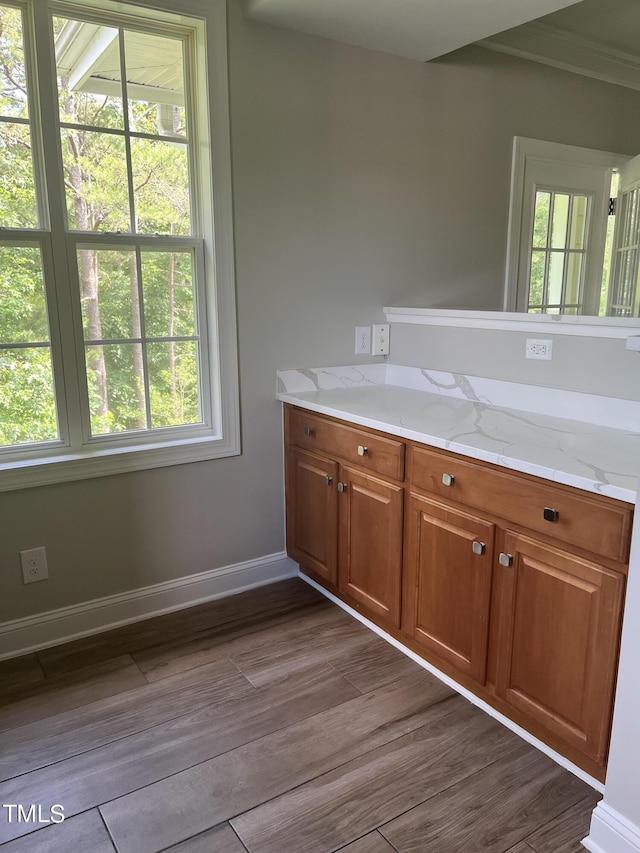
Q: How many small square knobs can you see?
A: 8